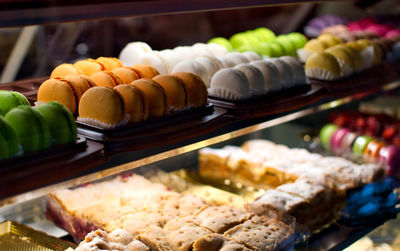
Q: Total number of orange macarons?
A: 13